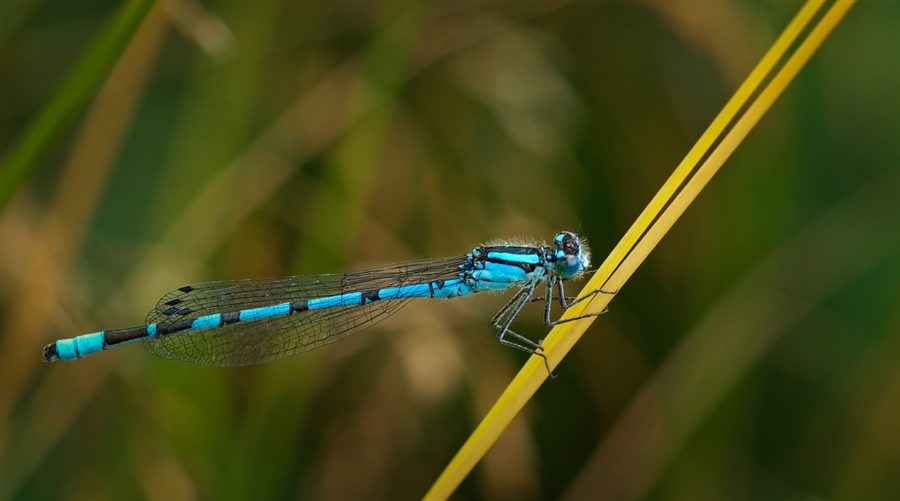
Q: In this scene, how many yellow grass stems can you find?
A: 2